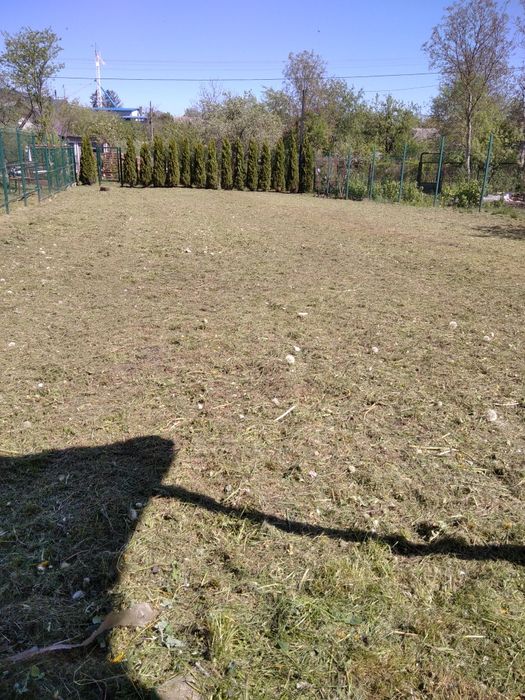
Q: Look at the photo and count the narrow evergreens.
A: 15